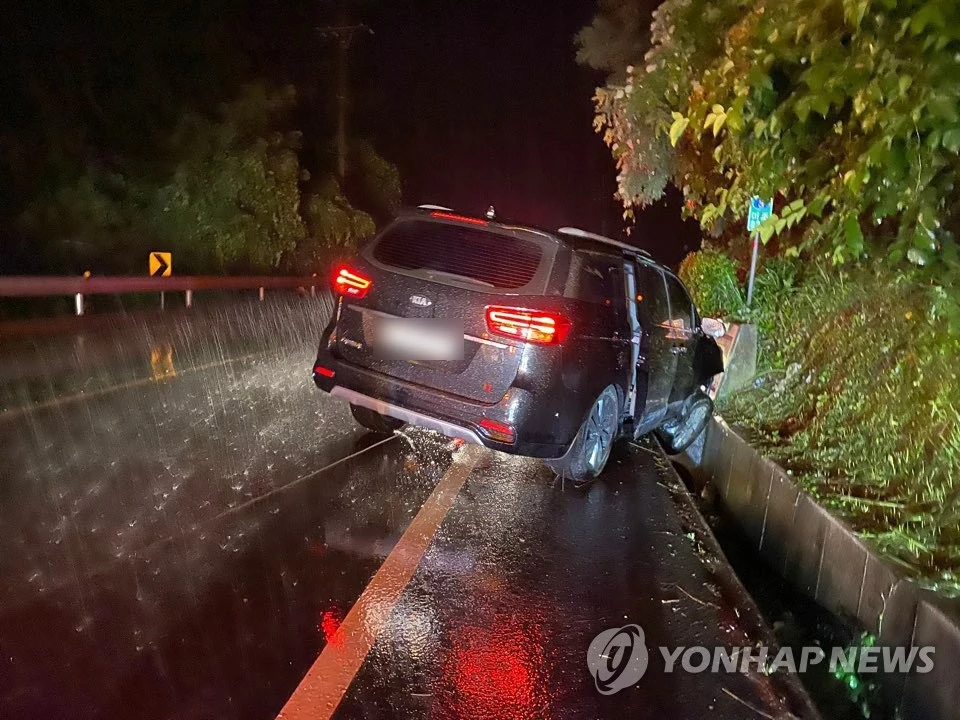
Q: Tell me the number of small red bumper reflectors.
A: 2